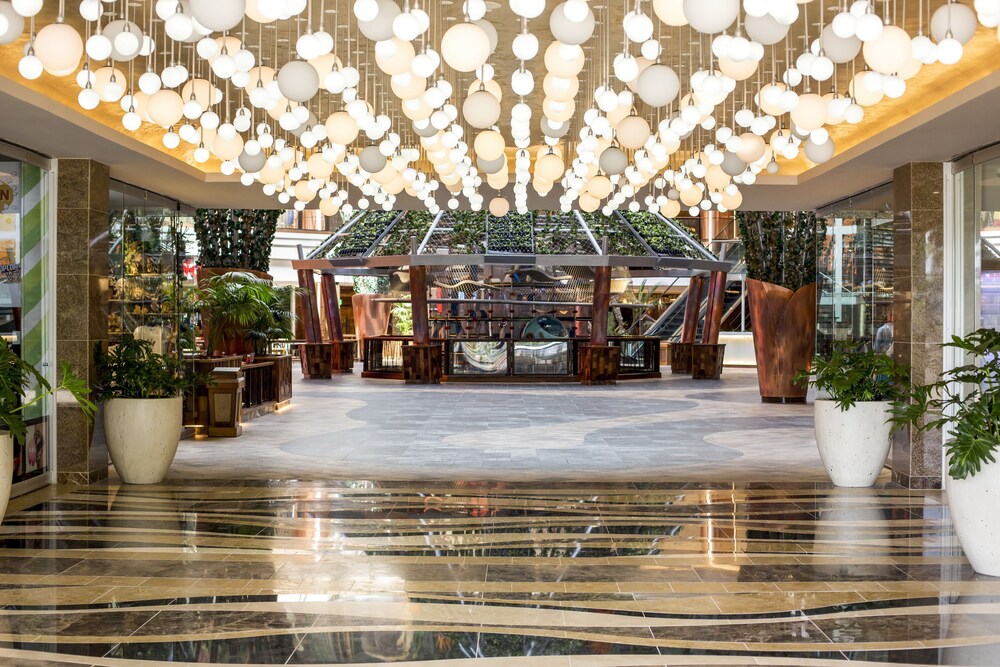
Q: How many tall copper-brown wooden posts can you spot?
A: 6